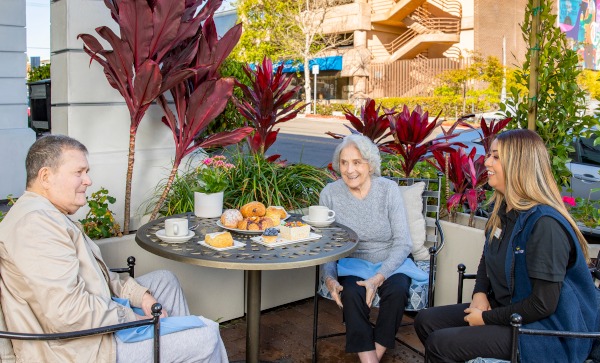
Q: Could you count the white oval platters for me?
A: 1